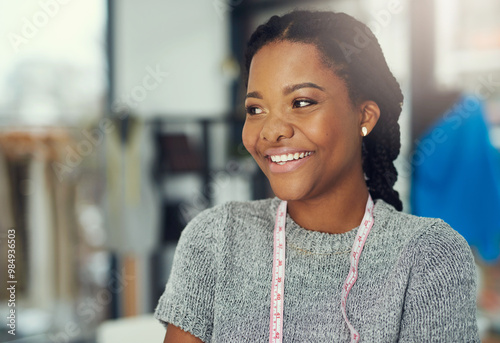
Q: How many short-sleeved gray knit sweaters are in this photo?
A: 1